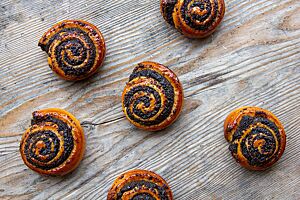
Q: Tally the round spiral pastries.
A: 6